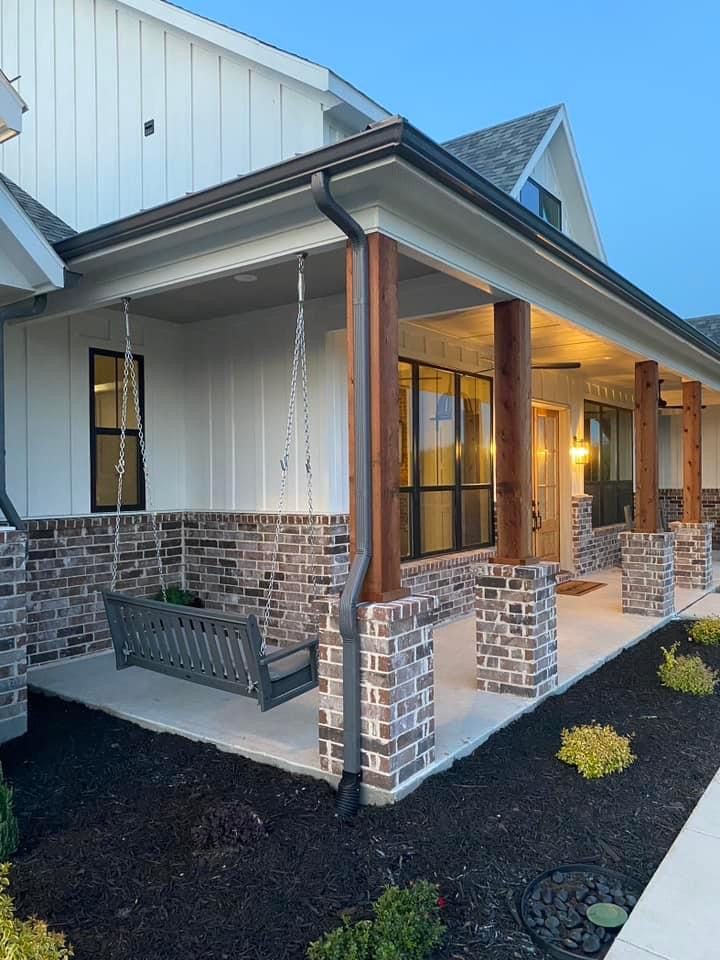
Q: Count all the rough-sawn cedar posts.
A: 4